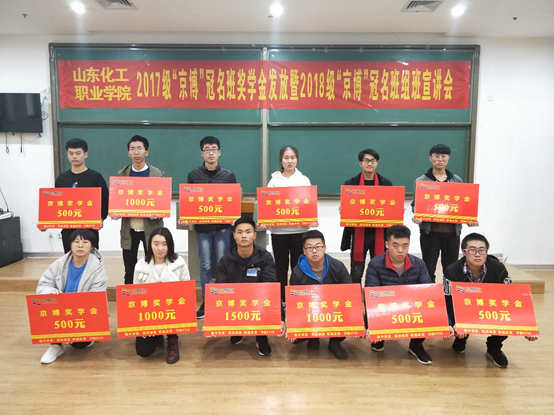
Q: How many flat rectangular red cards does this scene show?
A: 12